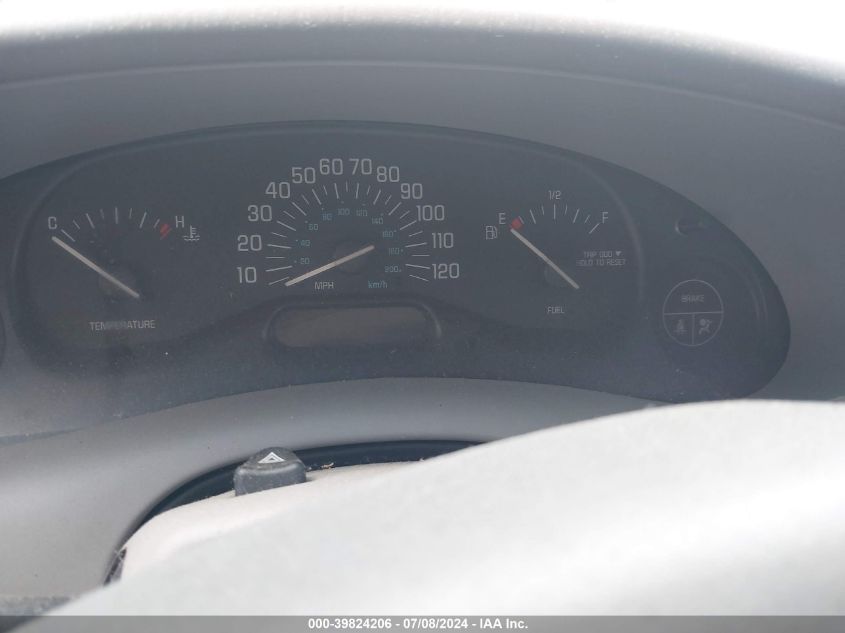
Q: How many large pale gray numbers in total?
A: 12